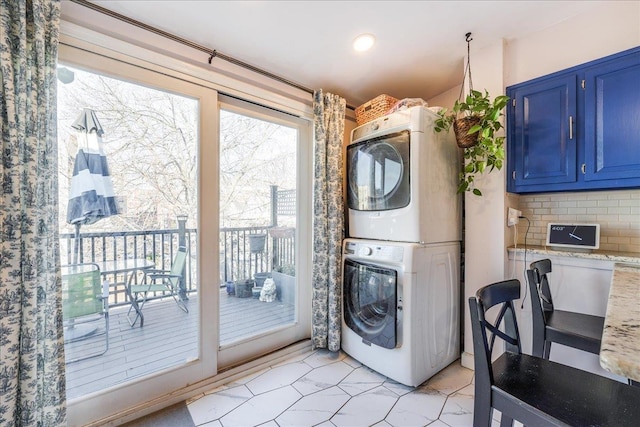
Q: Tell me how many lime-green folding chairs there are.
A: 2